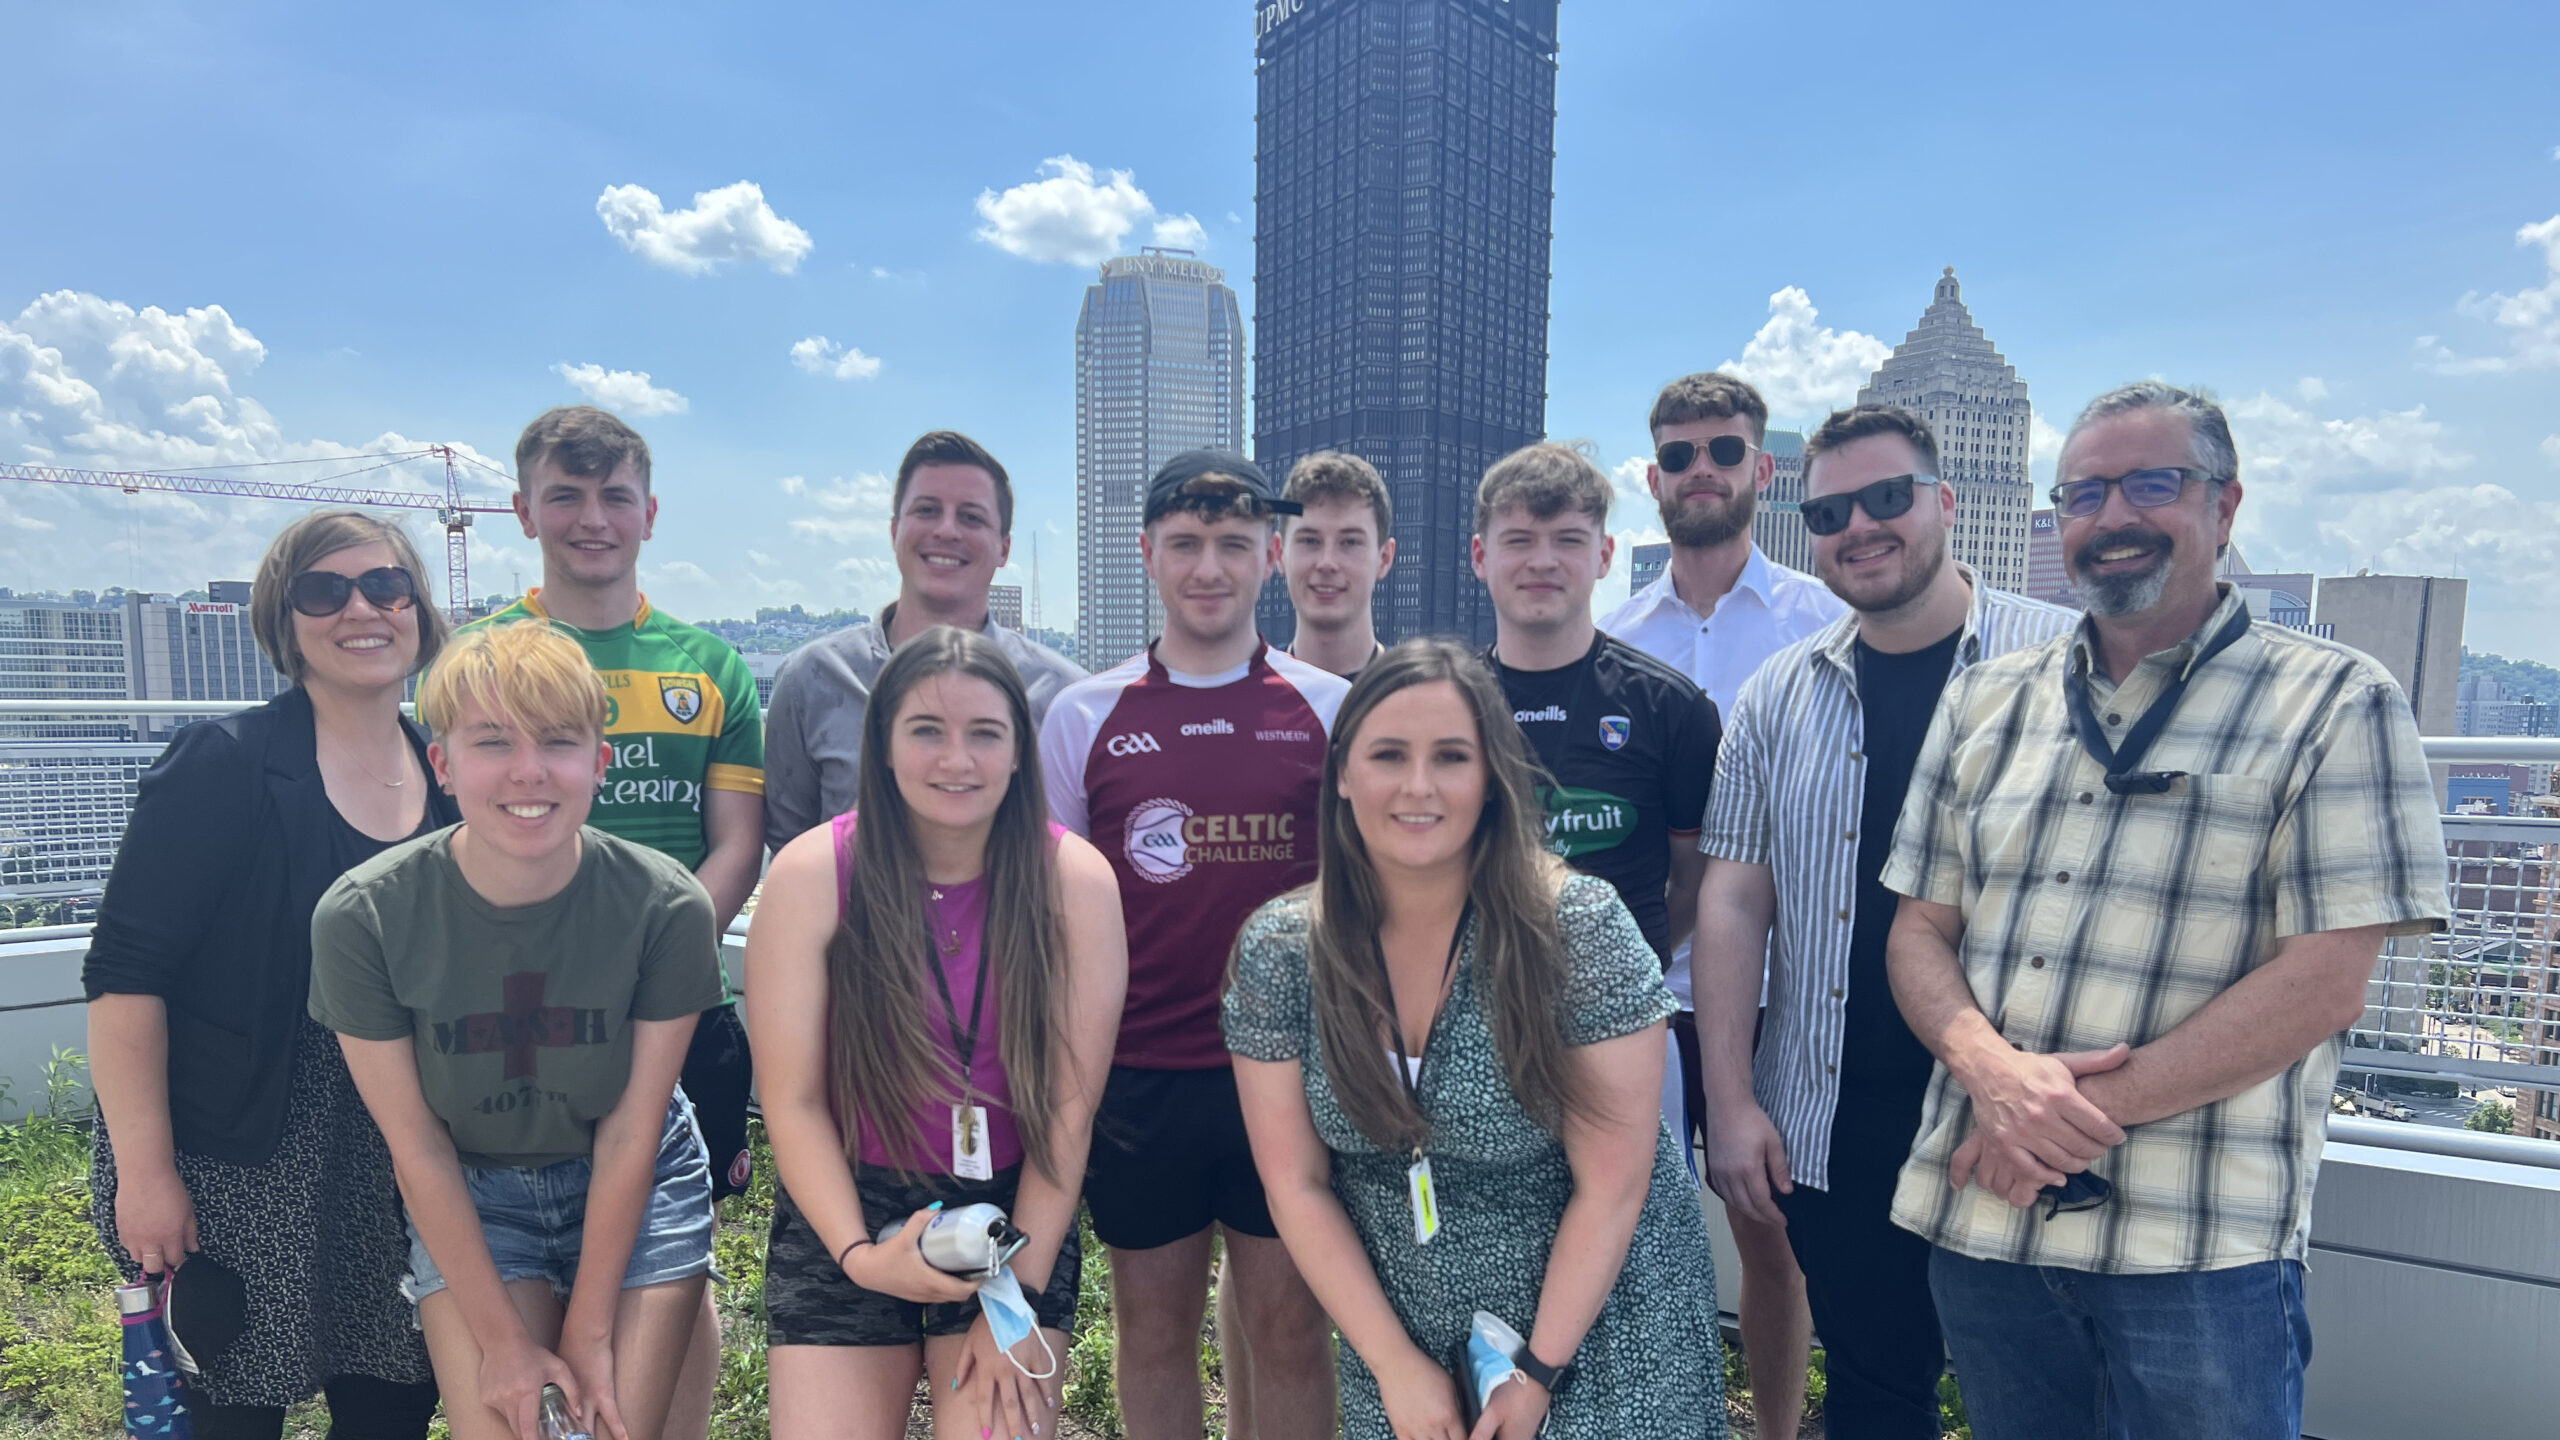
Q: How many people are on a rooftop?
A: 12